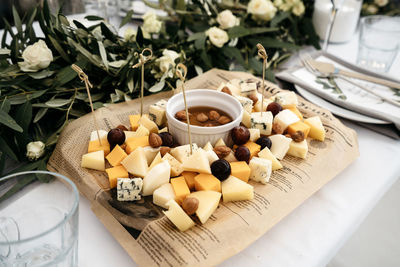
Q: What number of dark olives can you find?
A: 7